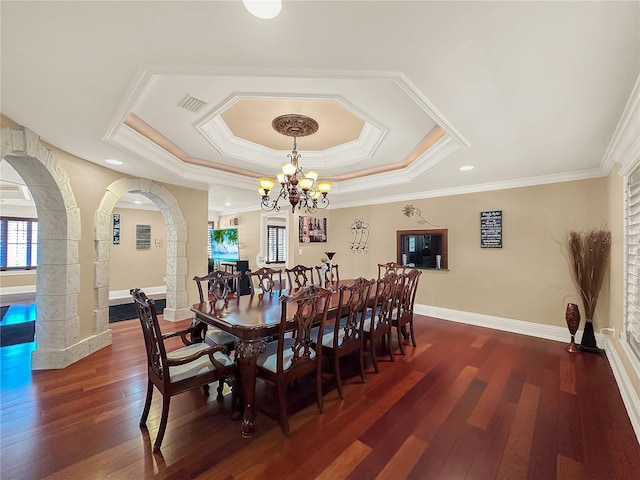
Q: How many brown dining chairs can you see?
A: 10